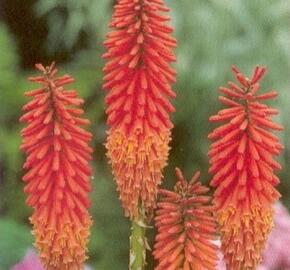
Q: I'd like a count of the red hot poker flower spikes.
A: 4